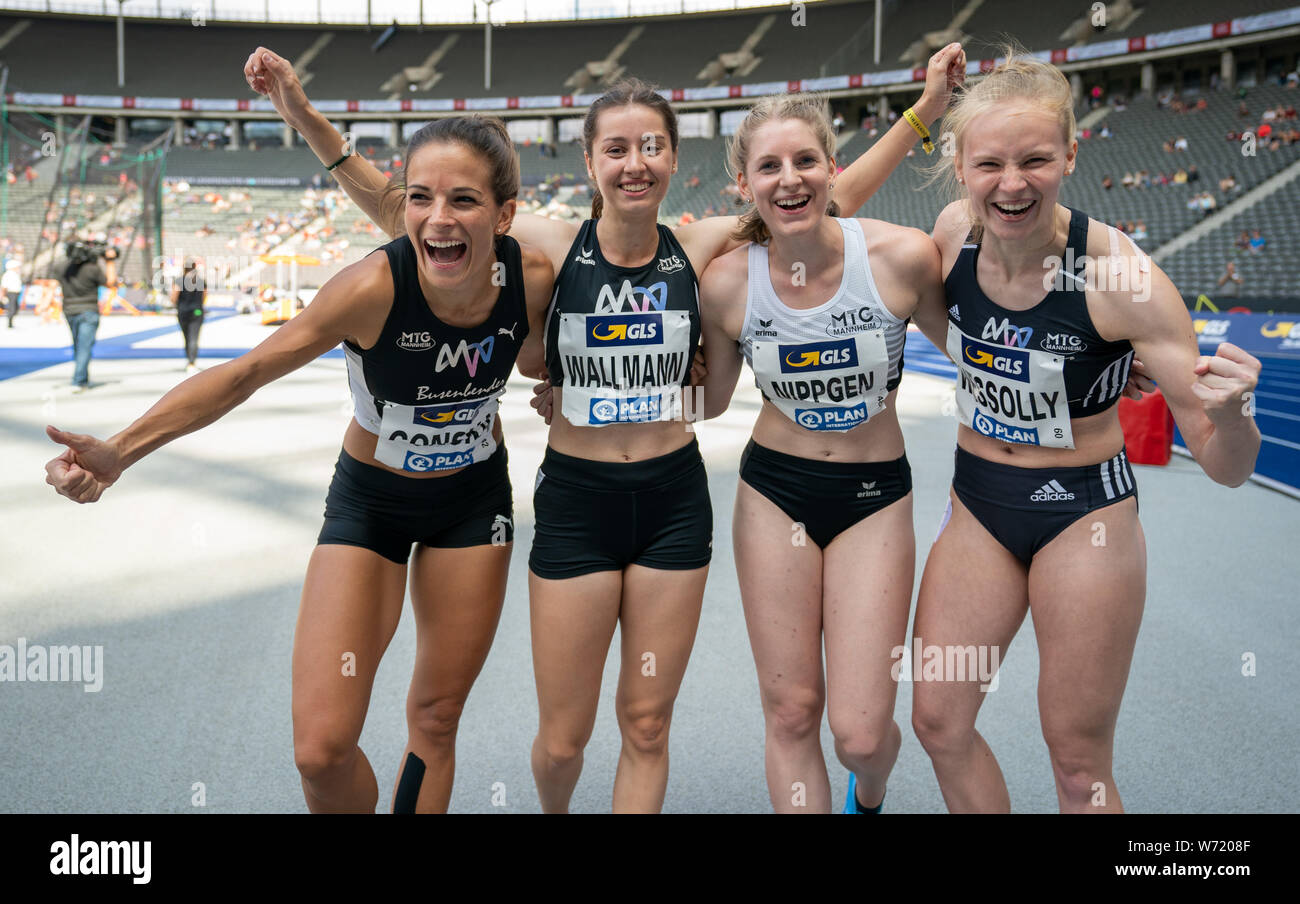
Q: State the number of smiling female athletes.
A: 4